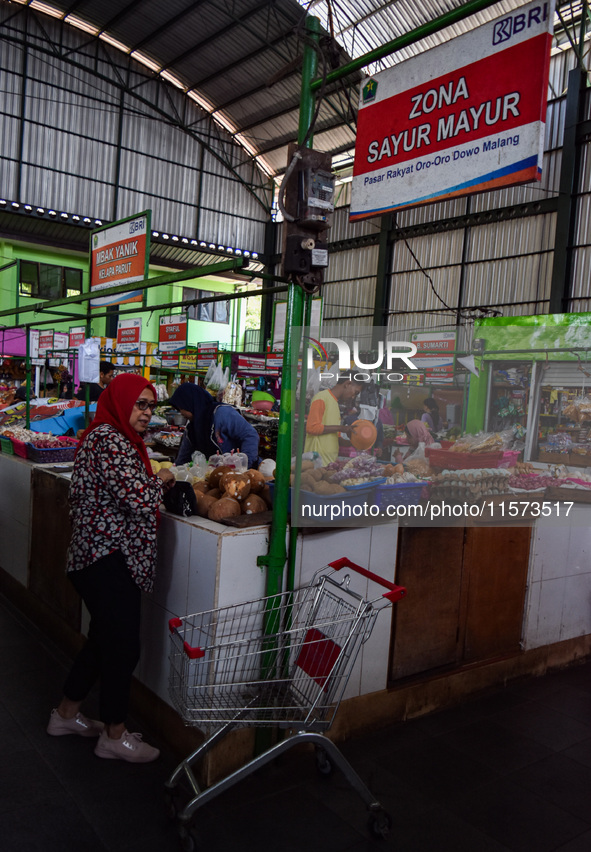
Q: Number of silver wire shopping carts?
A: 1